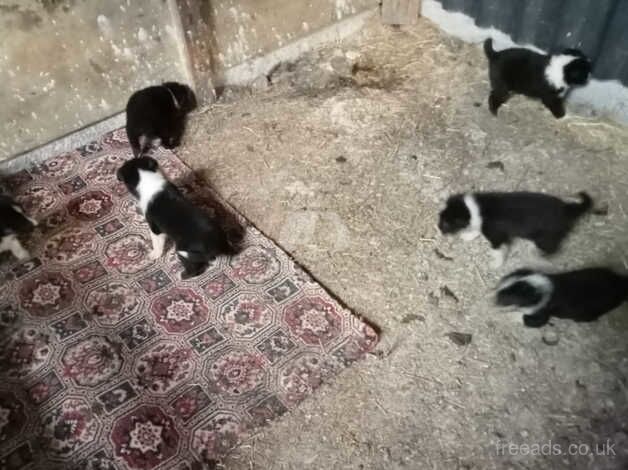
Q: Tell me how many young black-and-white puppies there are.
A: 6